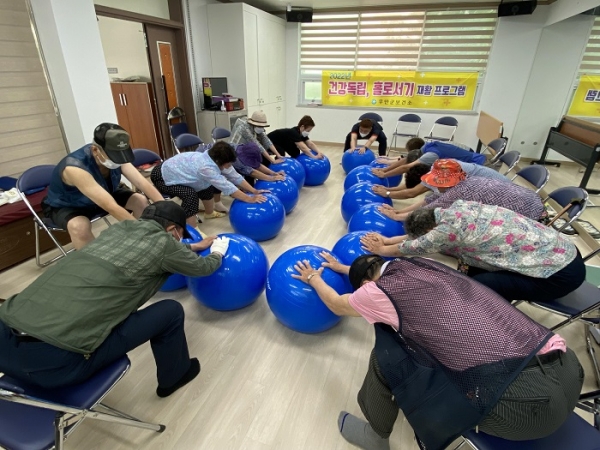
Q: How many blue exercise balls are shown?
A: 13